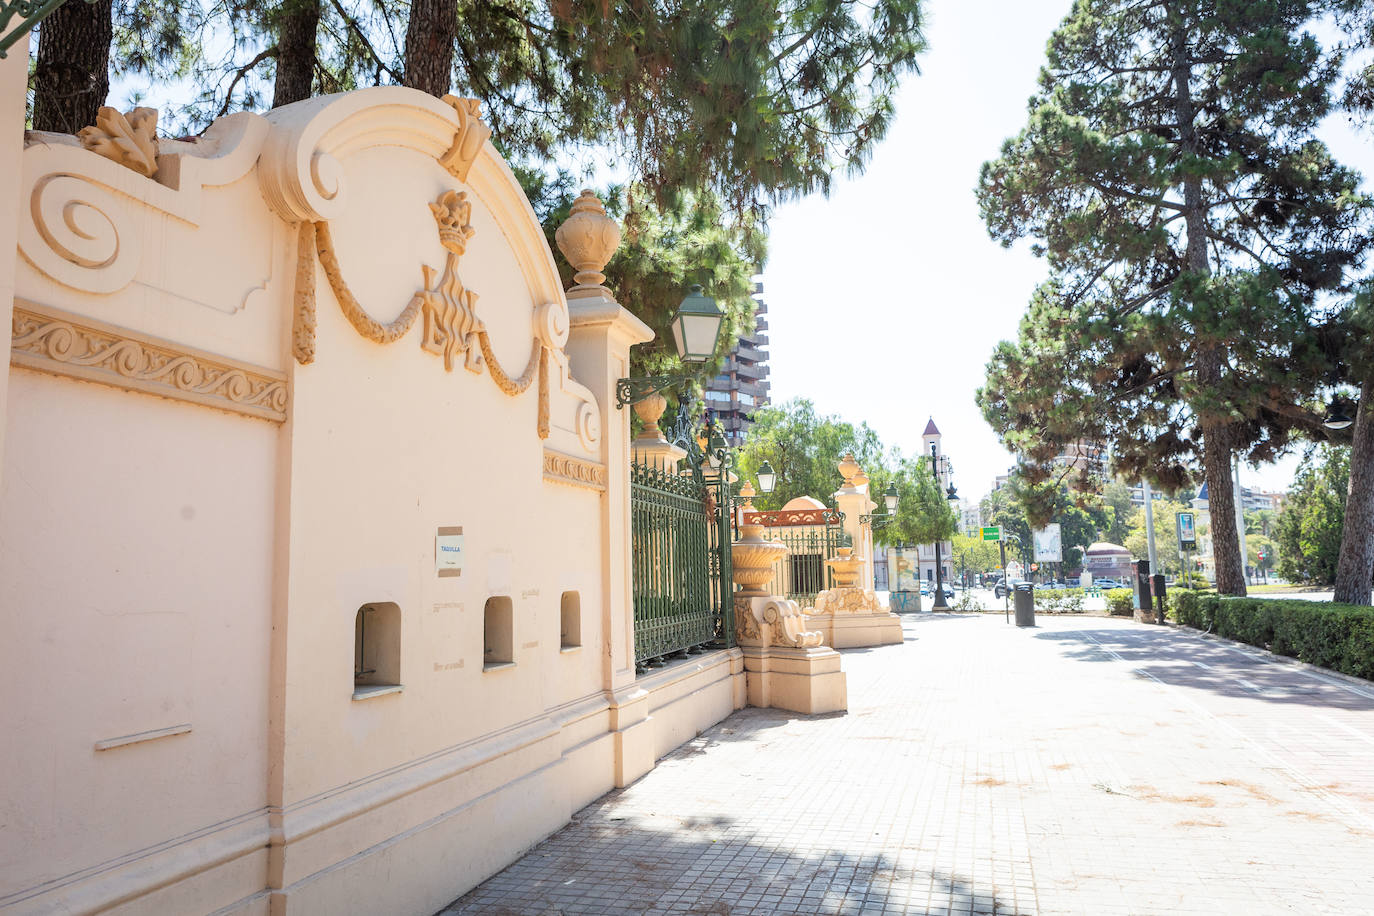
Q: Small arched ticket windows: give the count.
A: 3